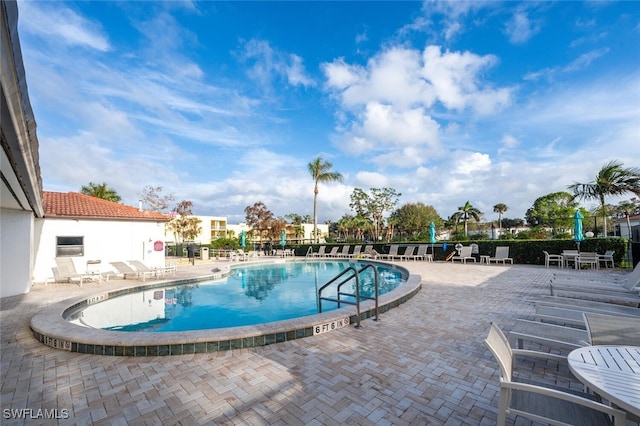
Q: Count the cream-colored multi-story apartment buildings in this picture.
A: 2